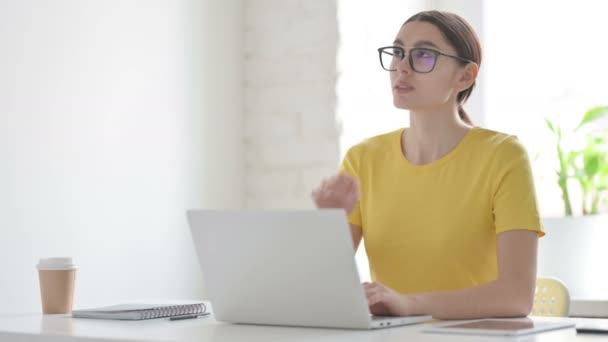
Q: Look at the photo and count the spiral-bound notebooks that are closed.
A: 1